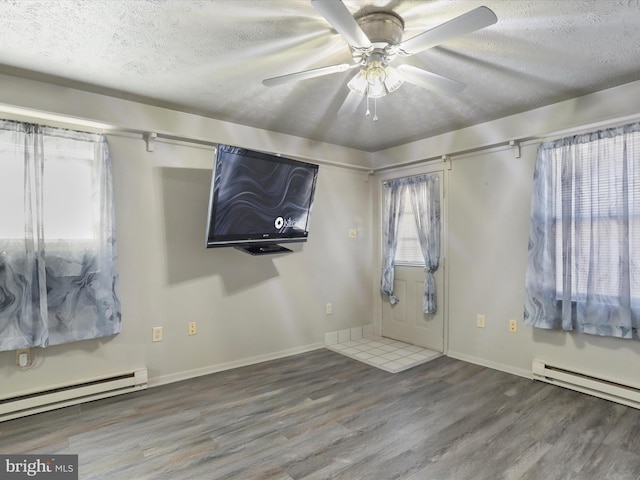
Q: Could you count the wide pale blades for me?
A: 5